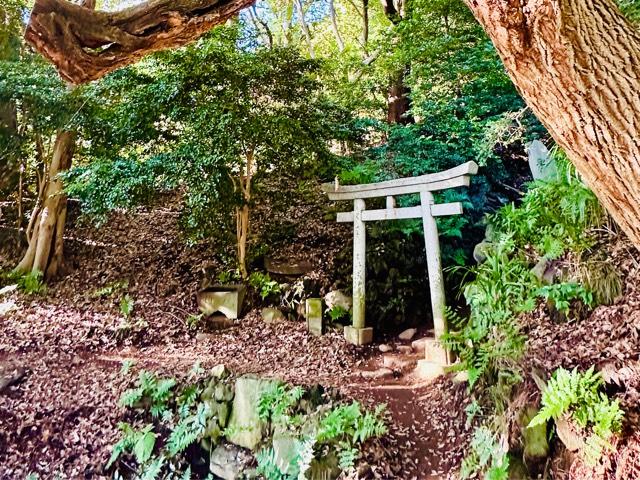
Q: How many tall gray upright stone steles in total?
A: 1